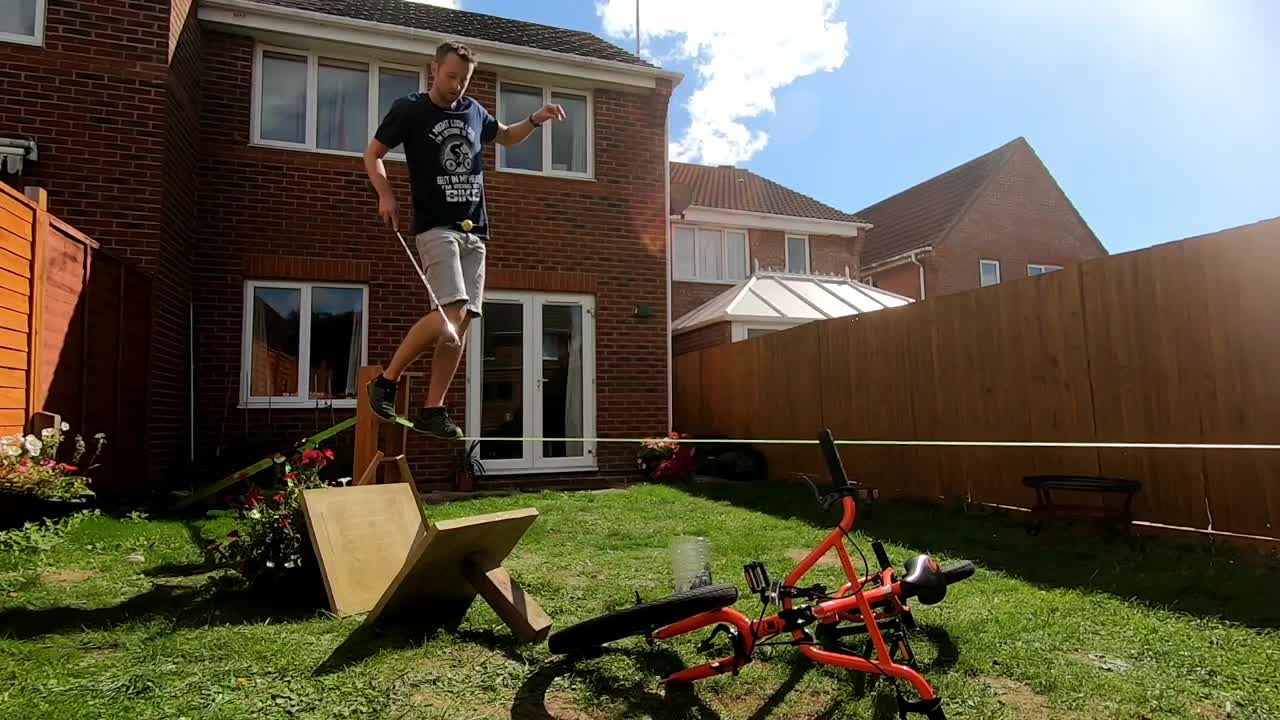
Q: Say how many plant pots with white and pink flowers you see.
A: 1